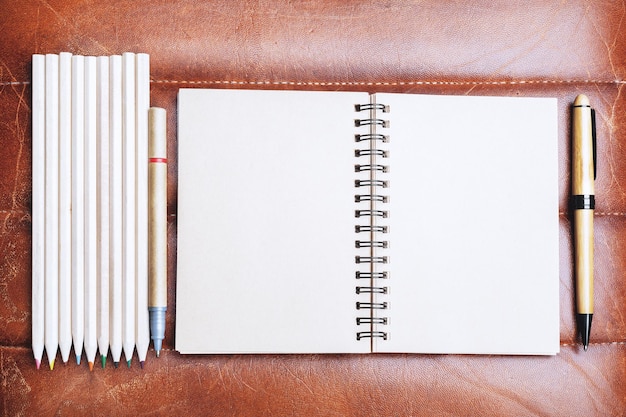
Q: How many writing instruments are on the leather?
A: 11